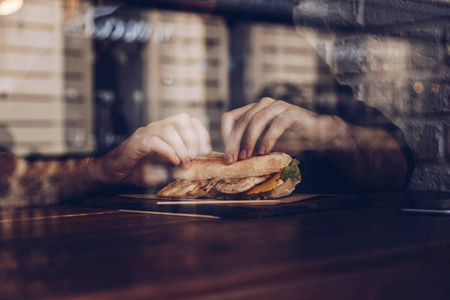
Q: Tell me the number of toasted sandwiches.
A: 1